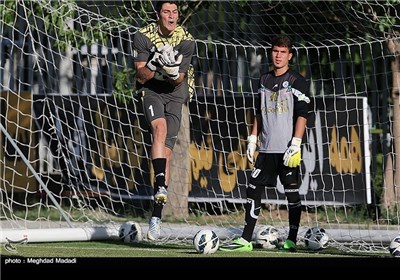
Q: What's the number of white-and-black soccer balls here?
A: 5